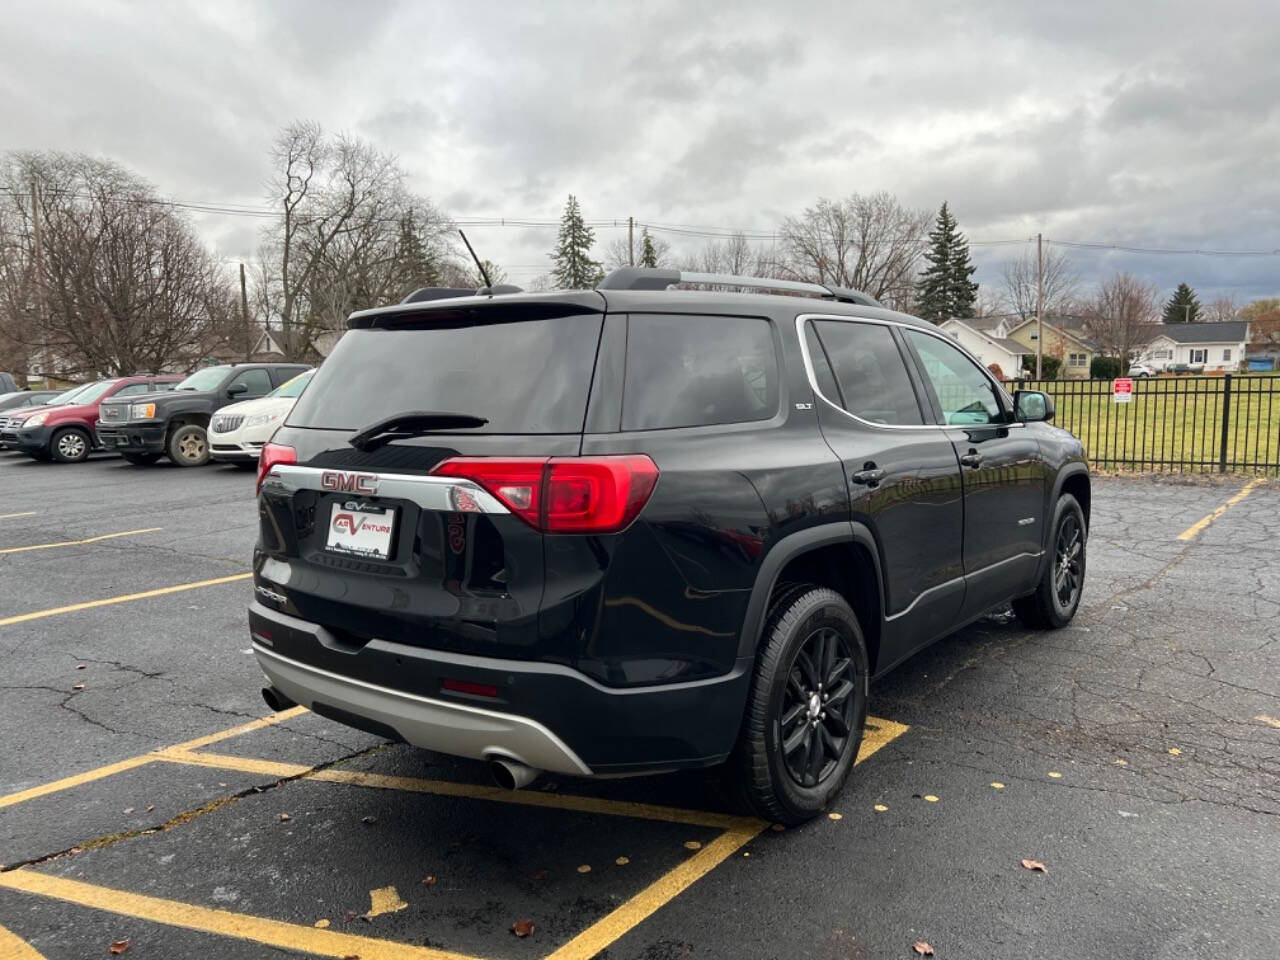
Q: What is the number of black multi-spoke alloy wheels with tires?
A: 2